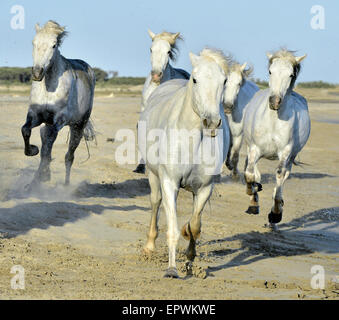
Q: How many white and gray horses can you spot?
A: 5